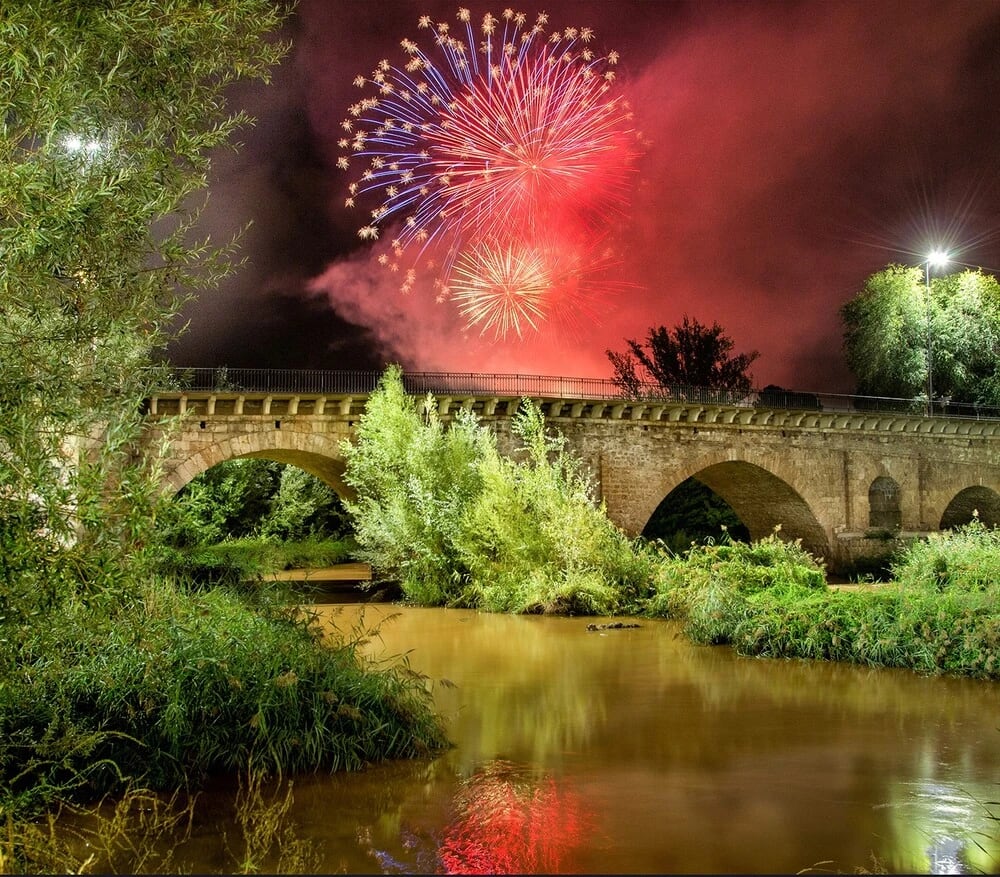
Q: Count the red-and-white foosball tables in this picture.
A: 0